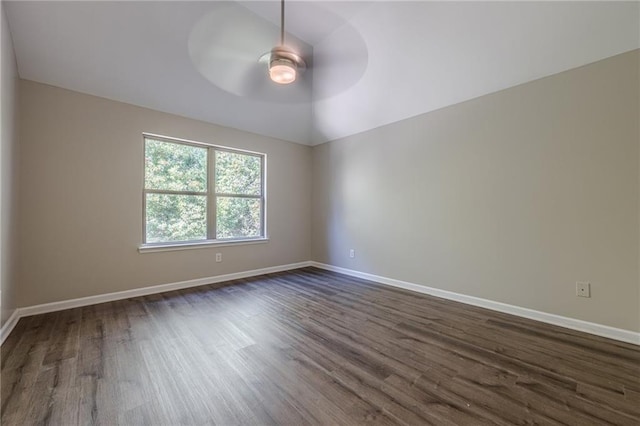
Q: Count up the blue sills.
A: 0